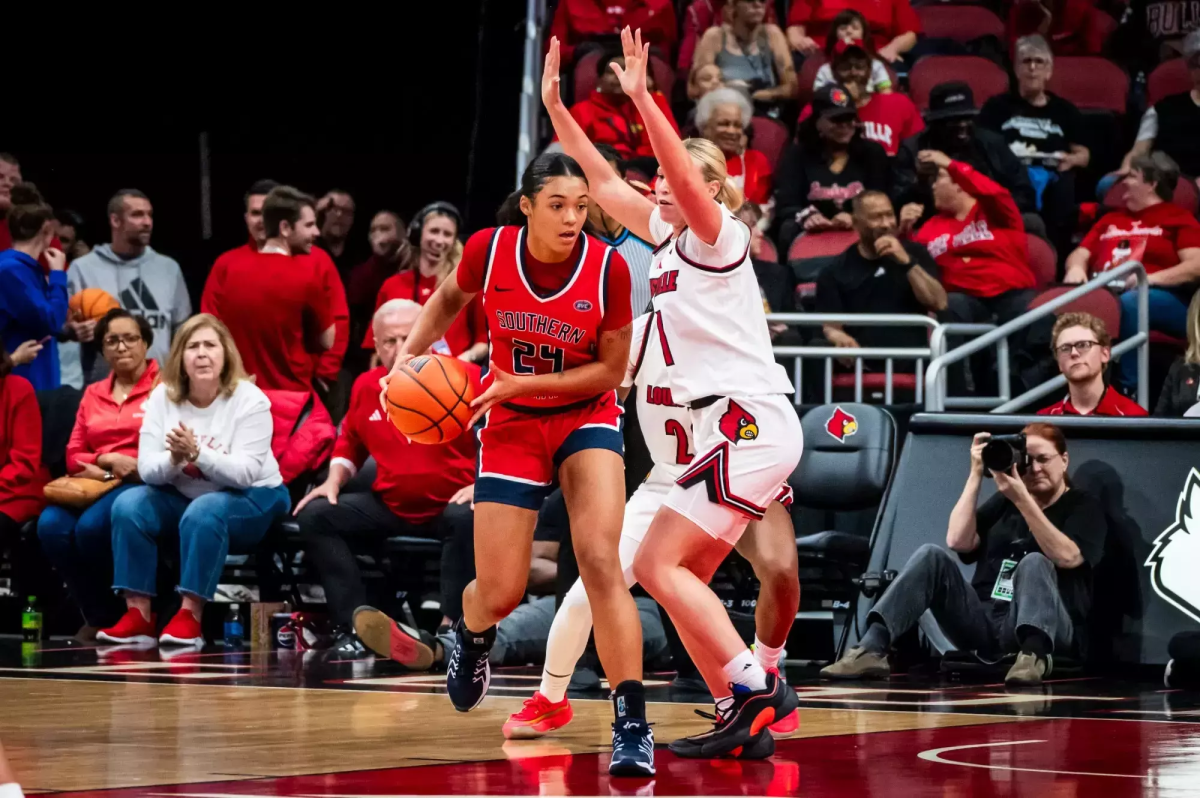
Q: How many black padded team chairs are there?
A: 1